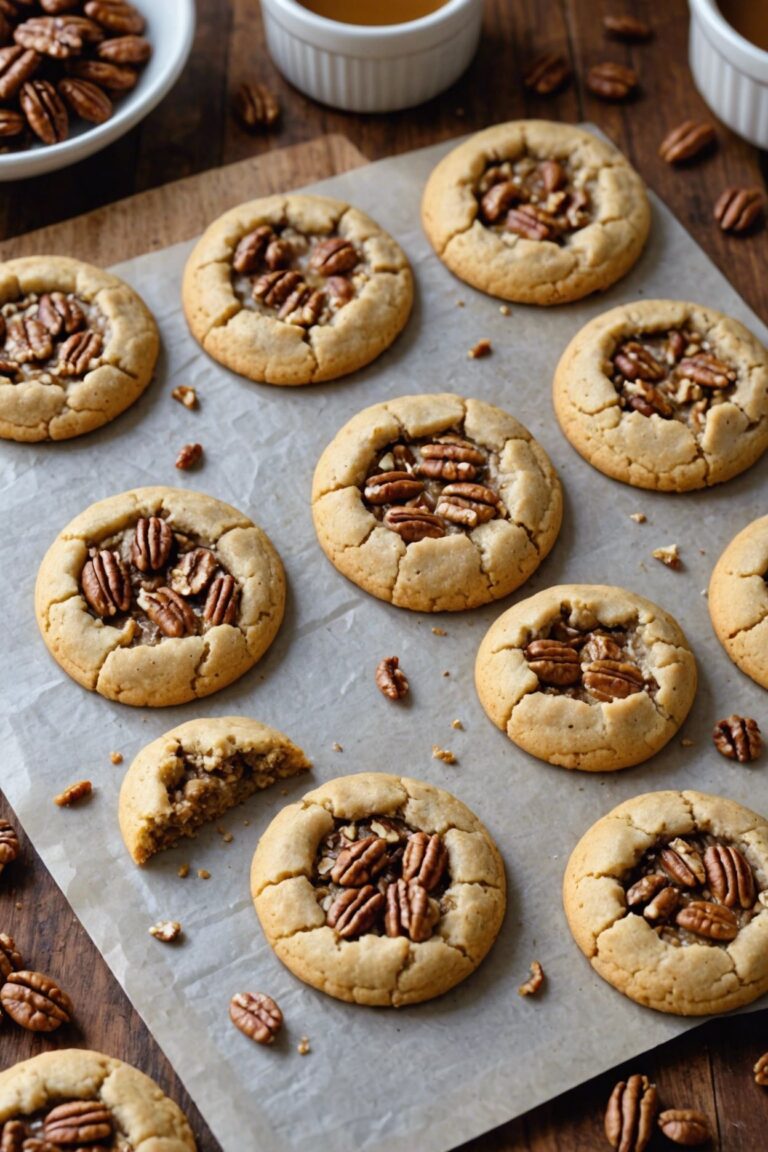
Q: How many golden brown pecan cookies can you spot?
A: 12